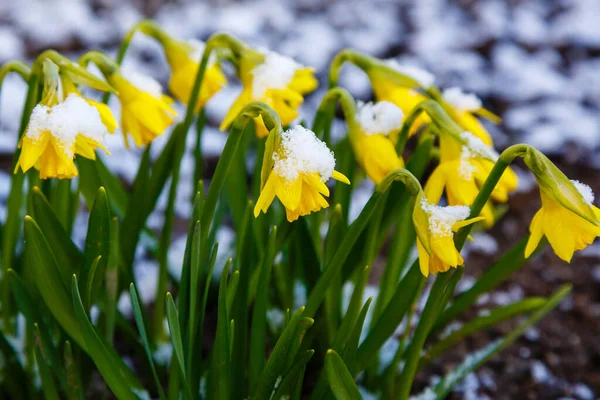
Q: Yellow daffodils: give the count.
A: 11